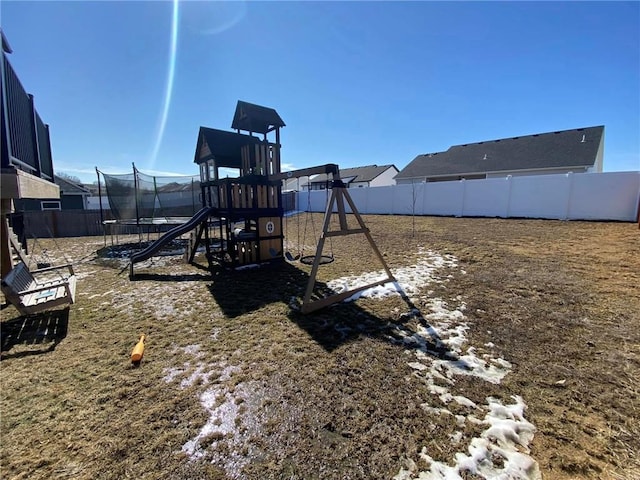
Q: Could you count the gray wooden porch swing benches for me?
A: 1